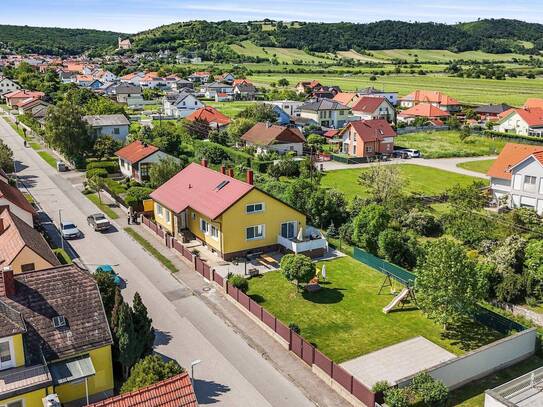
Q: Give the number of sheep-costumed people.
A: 0